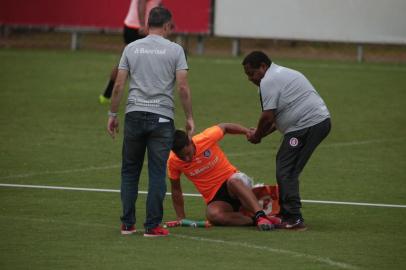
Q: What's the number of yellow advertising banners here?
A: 0